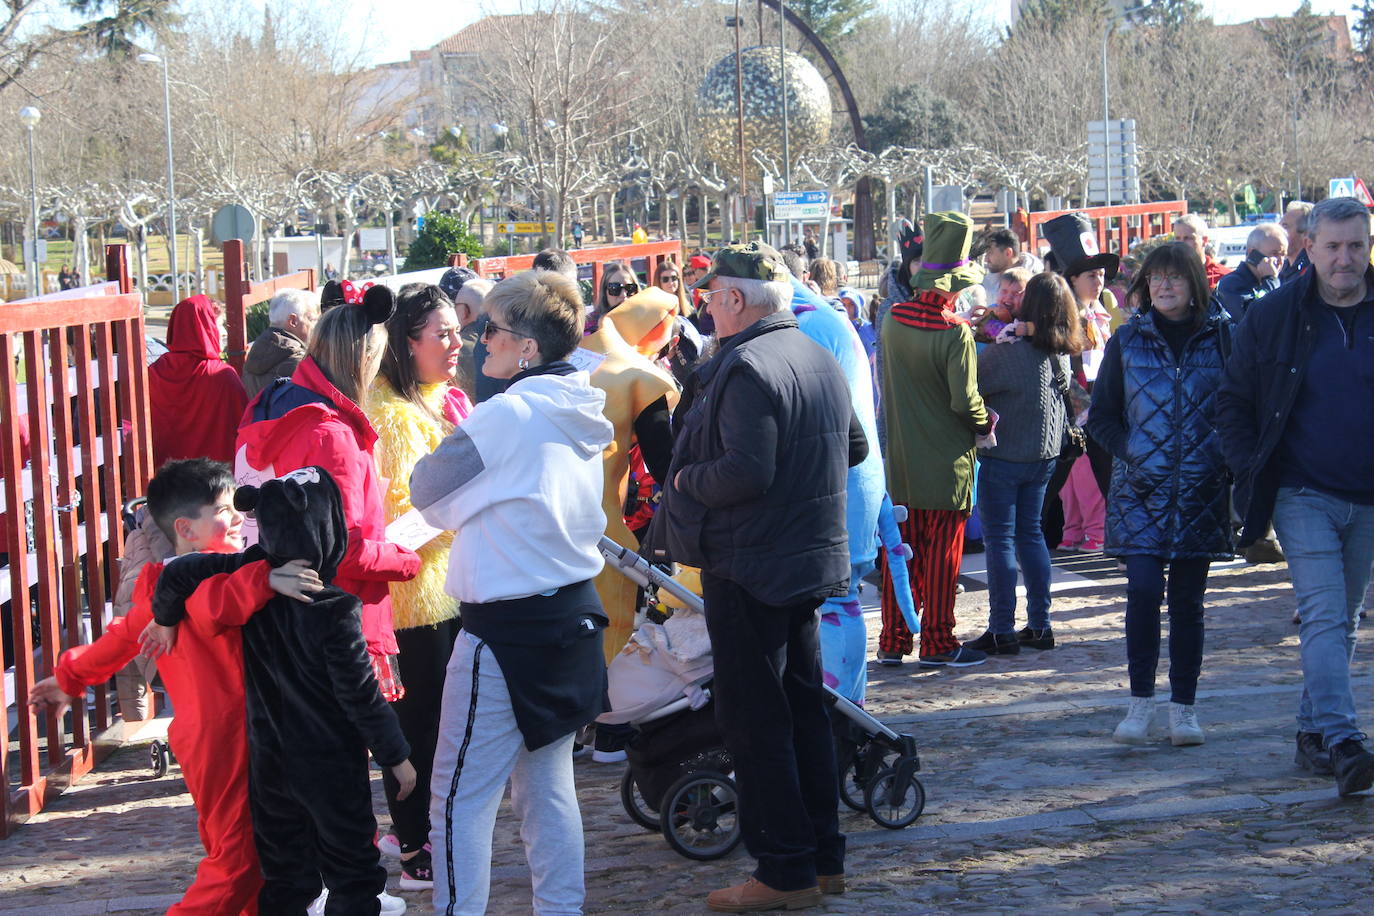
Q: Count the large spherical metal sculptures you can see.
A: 1